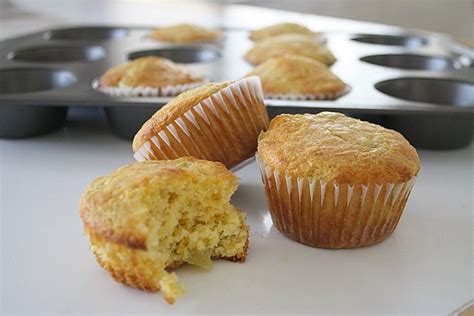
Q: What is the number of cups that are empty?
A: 7